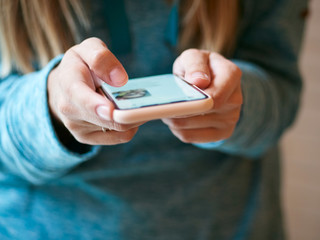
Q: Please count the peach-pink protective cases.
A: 1